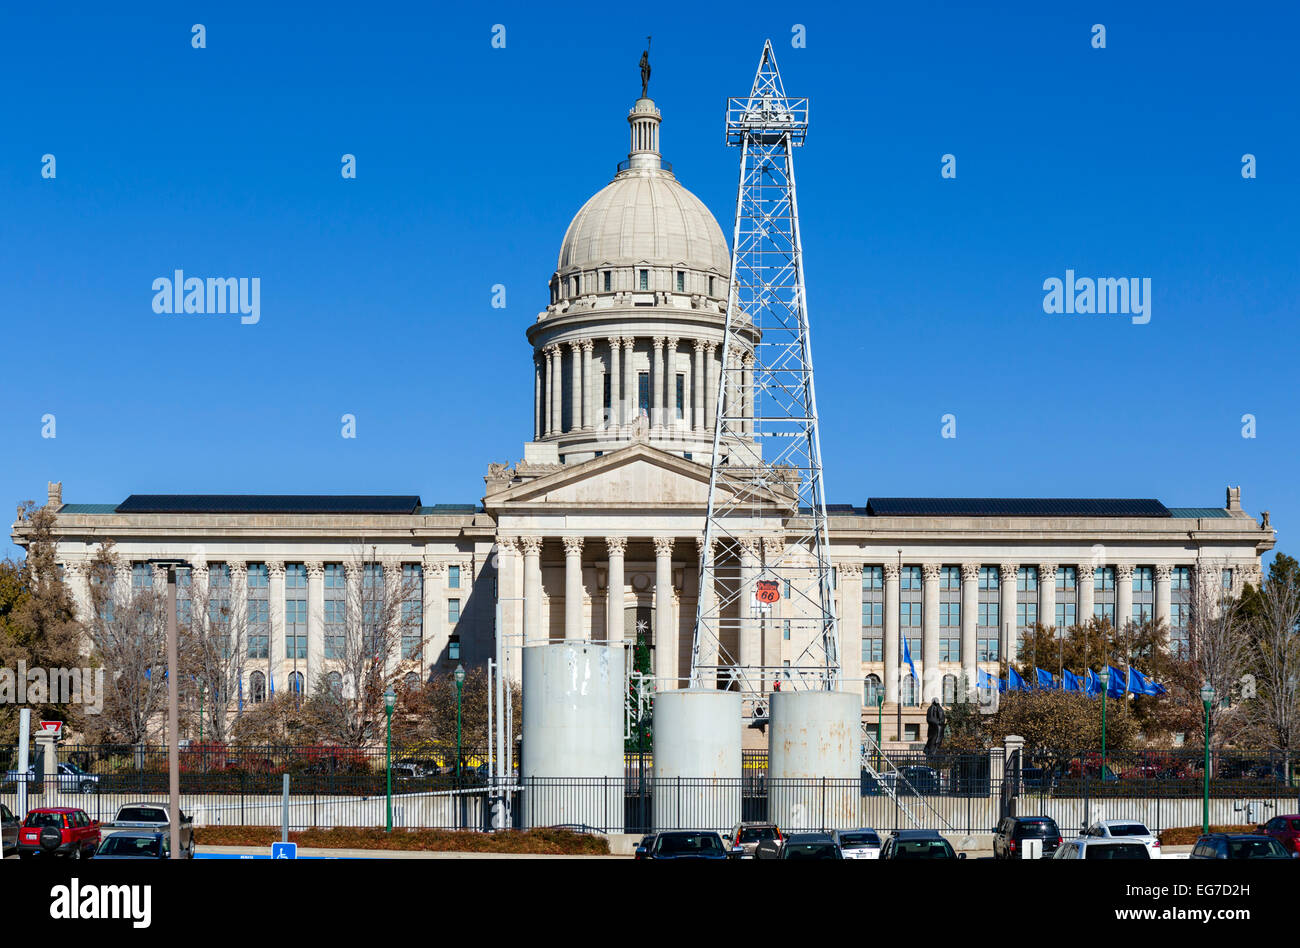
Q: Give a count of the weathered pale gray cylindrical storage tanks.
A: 3